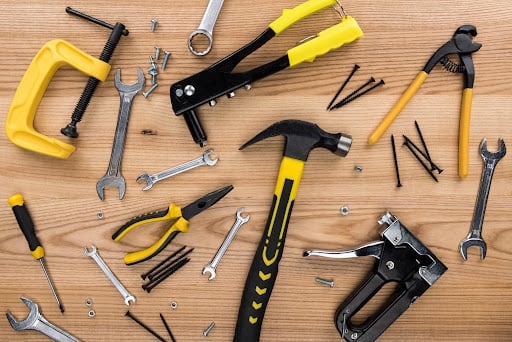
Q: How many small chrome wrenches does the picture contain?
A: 3